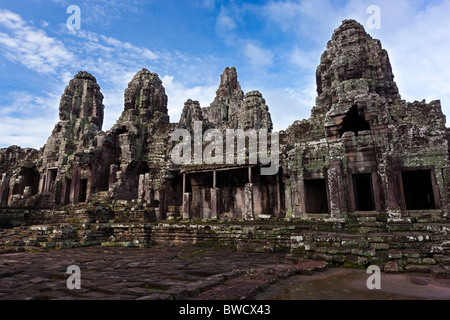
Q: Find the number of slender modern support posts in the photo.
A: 4